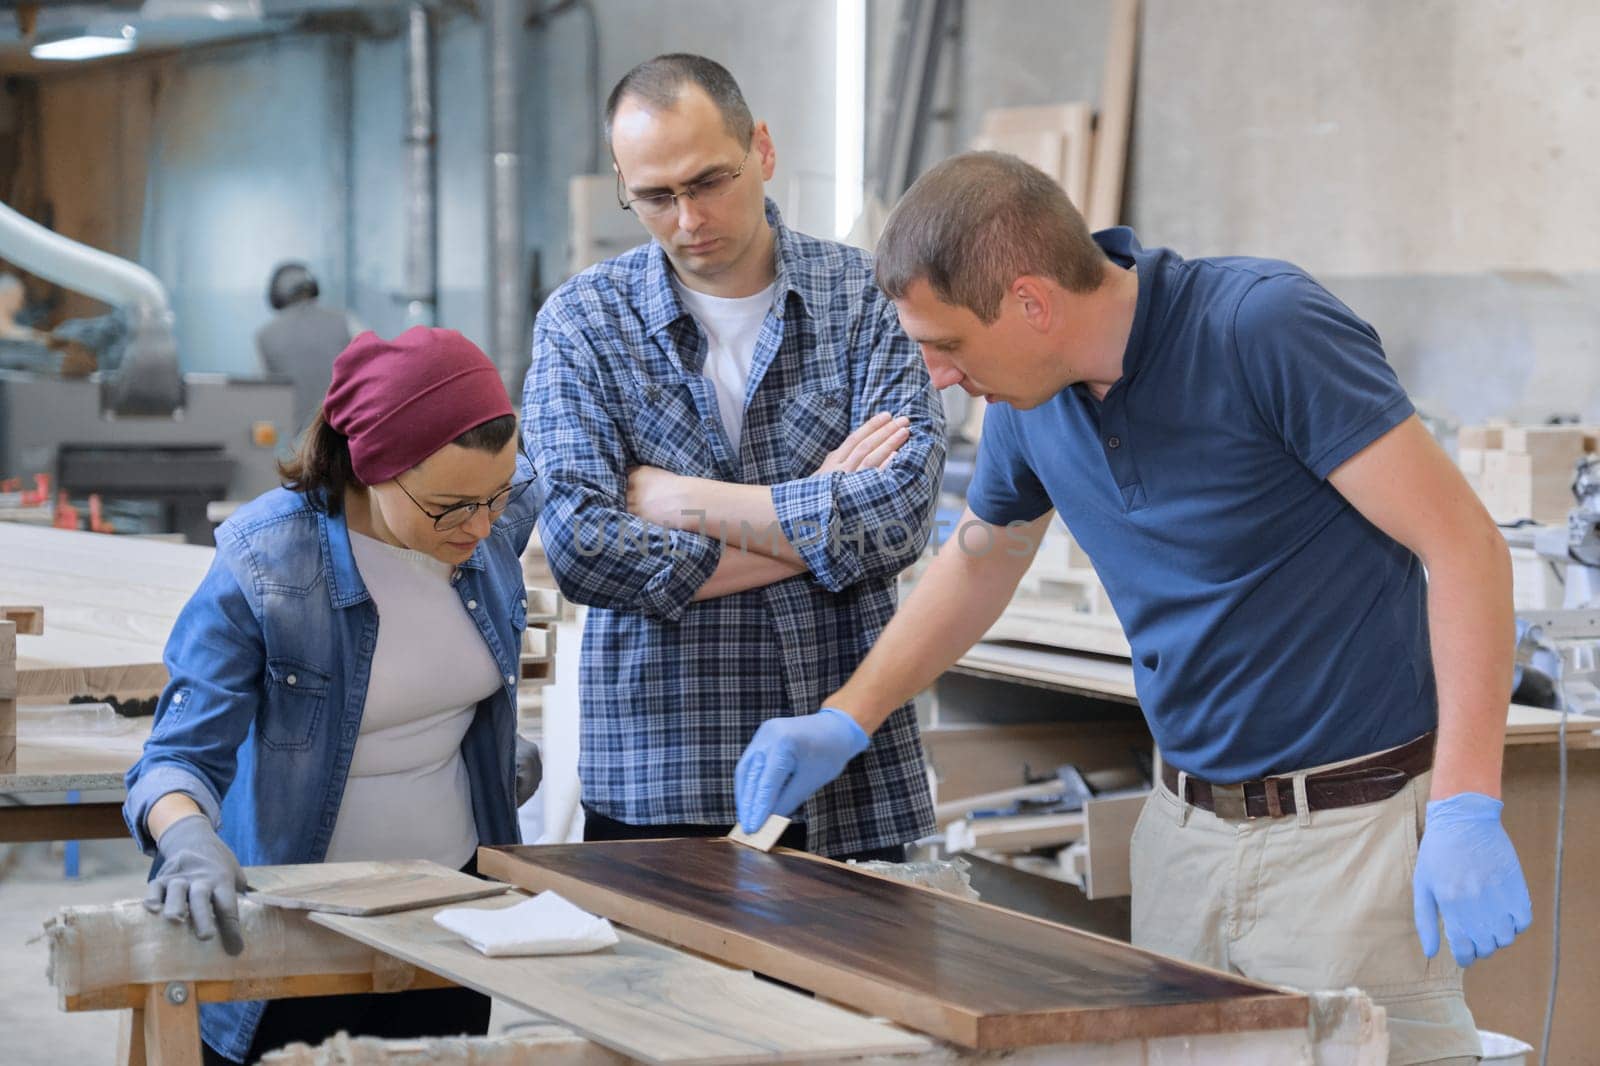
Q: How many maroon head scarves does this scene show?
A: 1